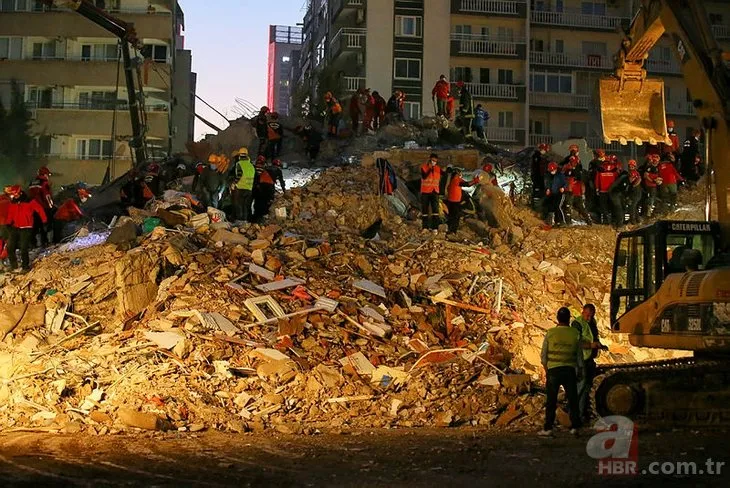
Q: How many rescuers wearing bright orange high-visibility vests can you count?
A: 2